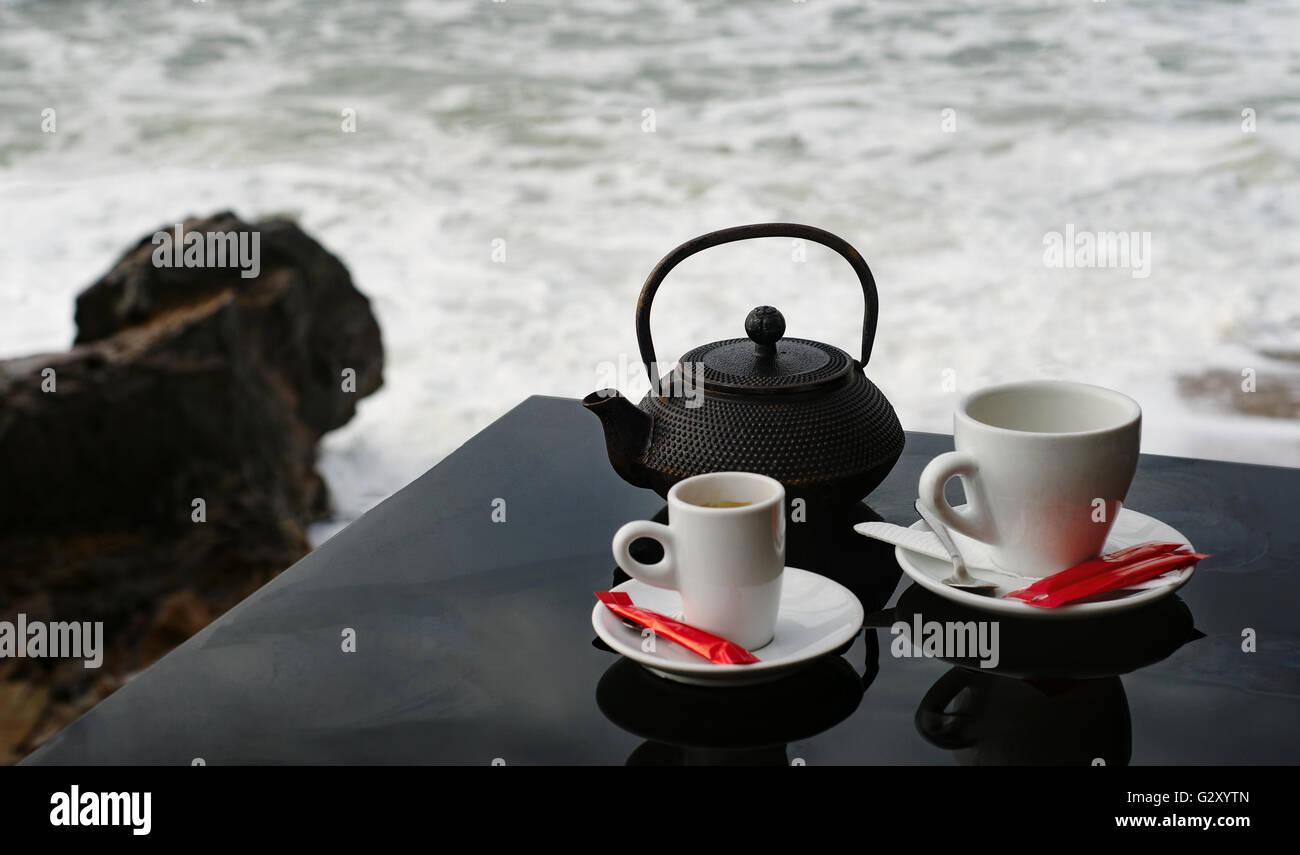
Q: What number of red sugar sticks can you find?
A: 3